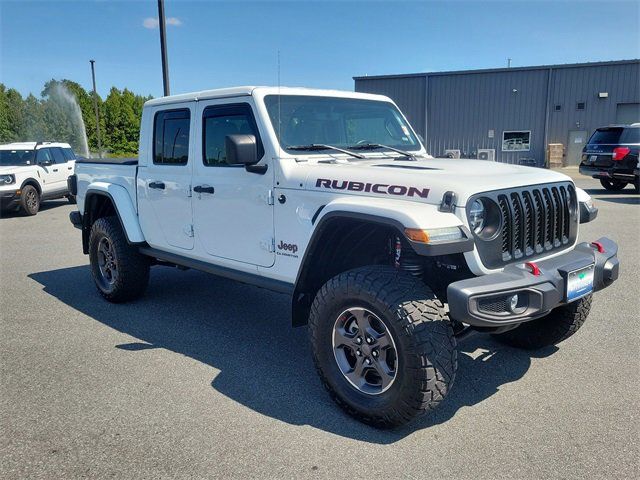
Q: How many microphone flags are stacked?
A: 0